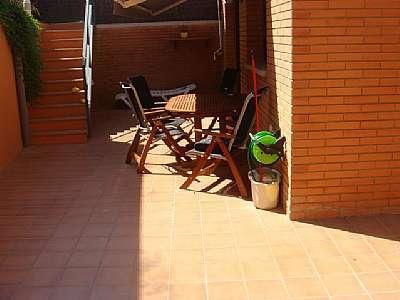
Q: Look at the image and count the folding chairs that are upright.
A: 4